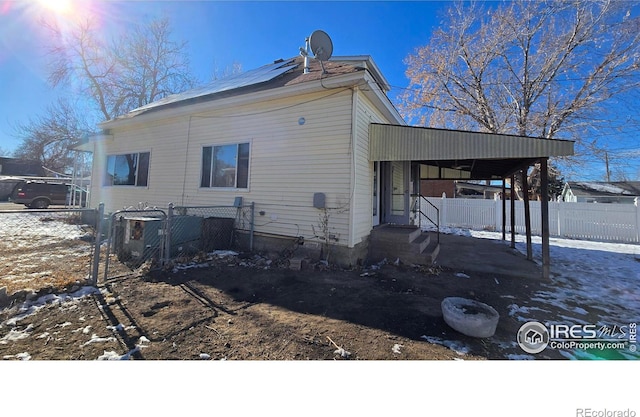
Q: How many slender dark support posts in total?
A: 4